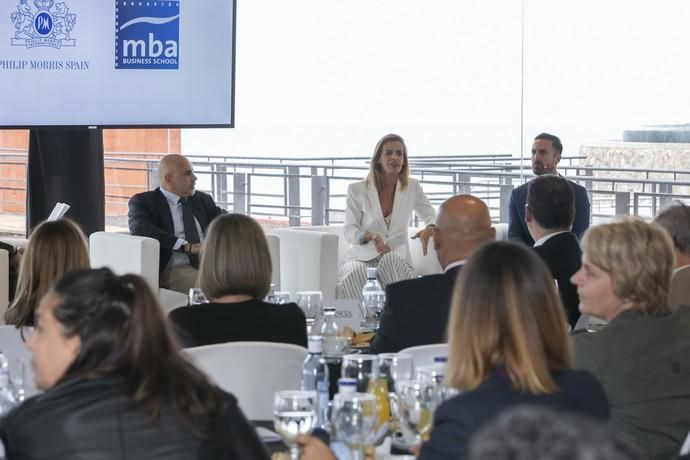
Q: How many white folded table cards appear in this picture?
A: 1